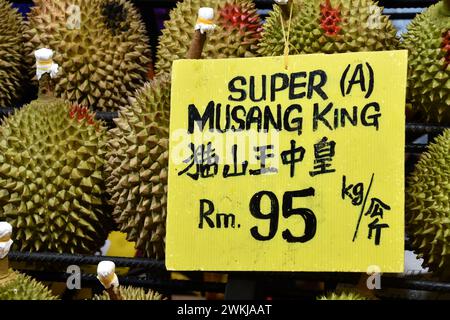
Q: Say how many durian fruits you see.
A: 11